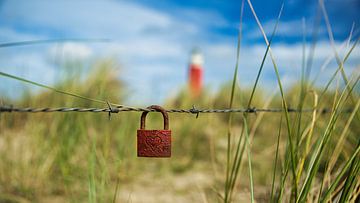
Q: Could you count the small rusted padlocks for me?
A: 1